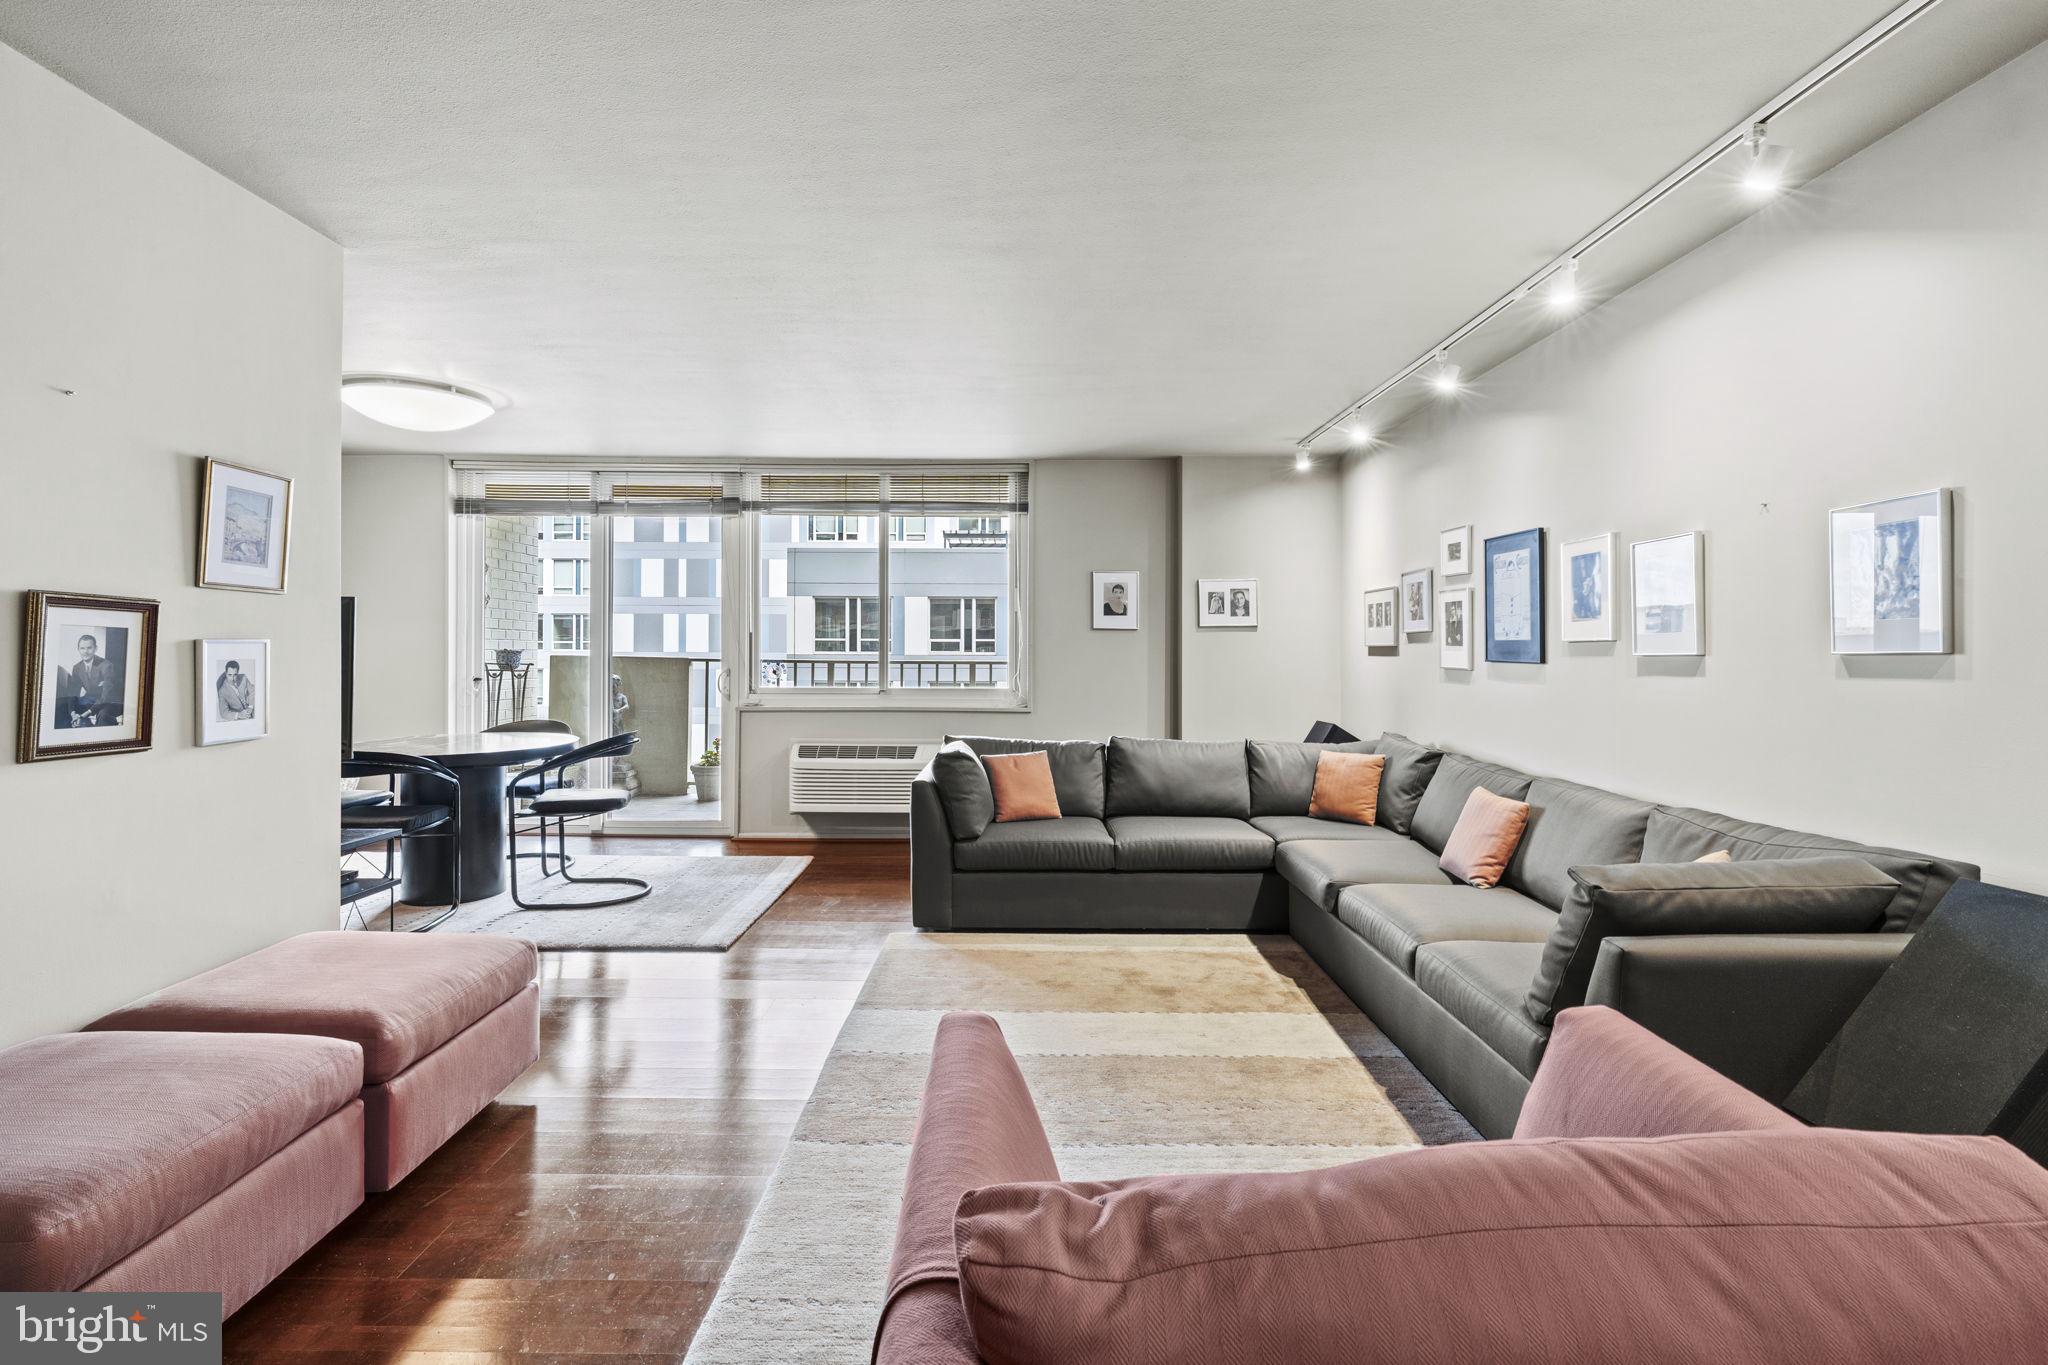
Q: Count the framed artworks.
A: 13